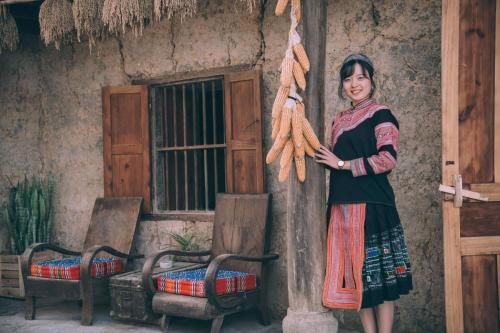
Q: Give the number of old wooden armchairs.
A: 2